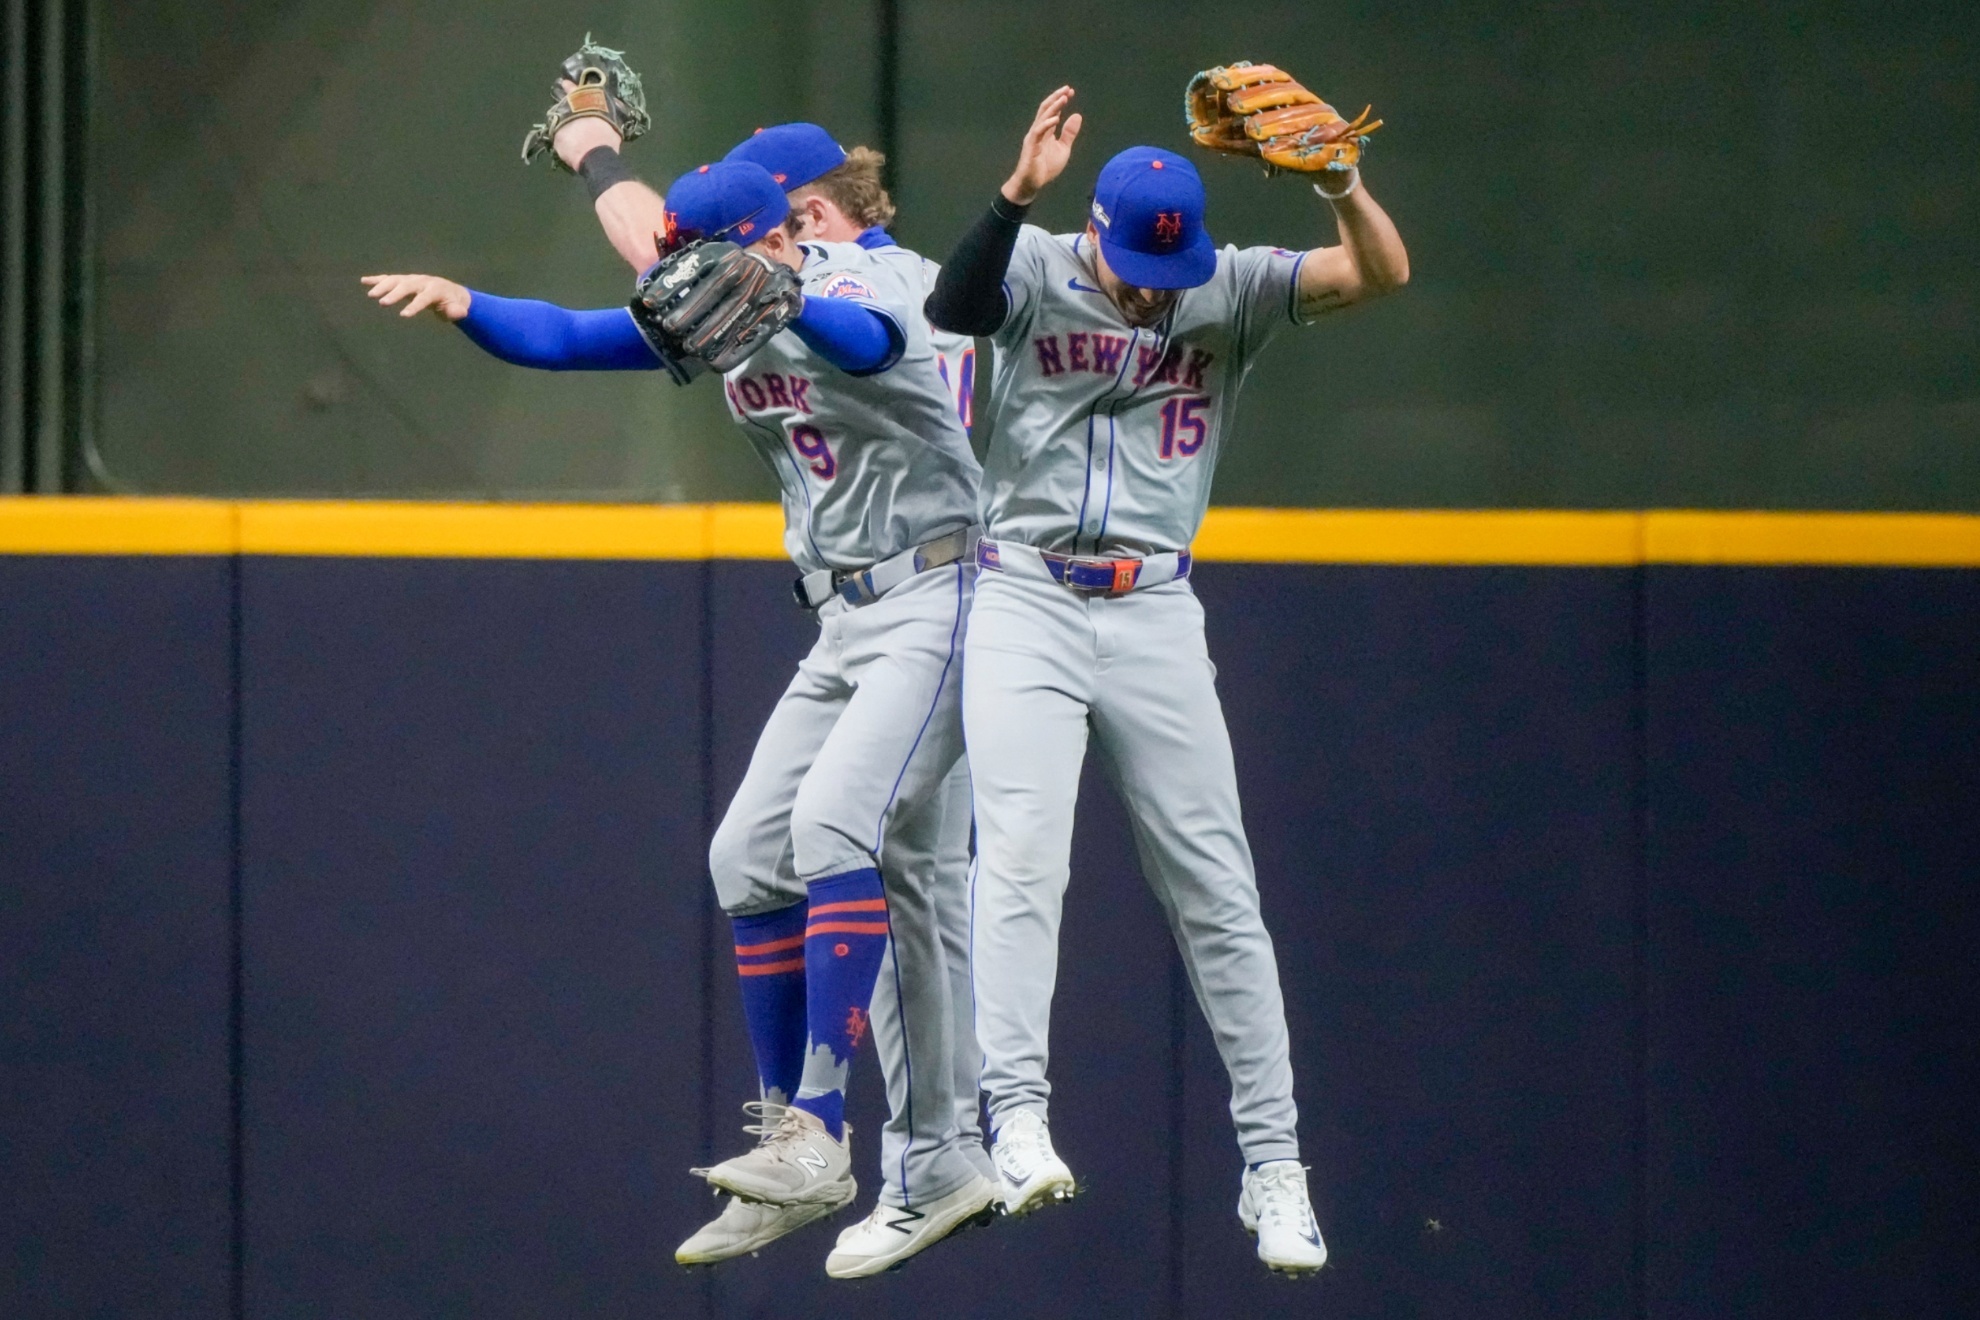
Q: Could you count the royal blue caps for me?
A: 3